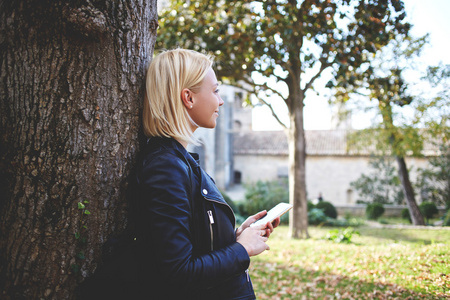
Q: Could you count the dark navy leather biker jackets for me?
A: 1